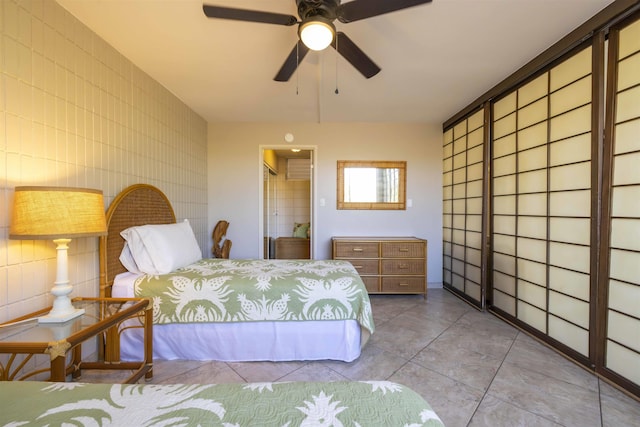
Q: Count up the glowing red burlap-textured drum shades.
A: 0